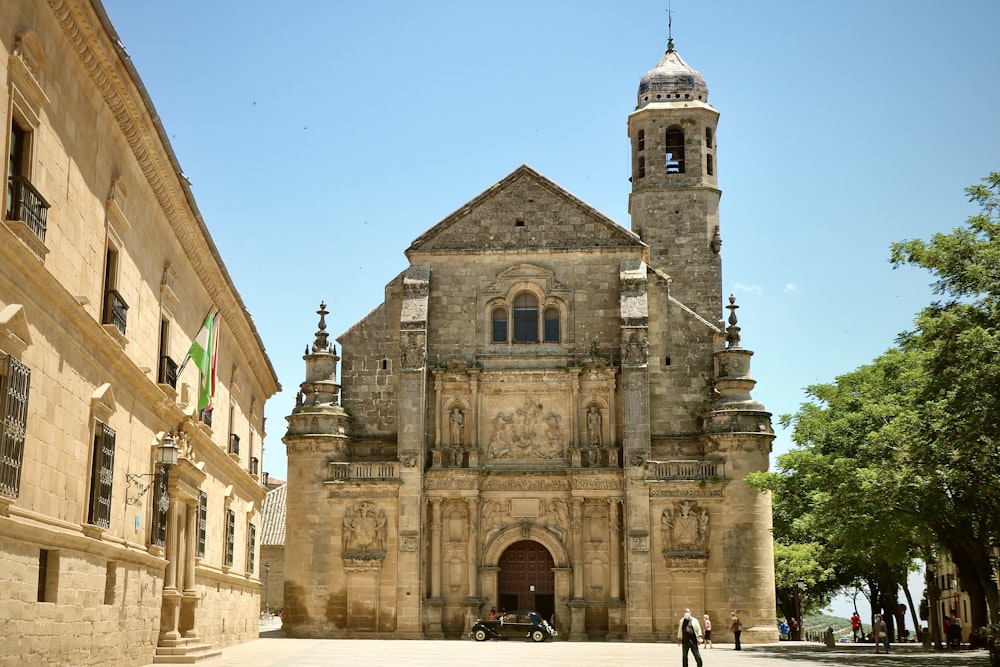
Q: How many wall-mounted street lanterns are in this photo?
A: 1